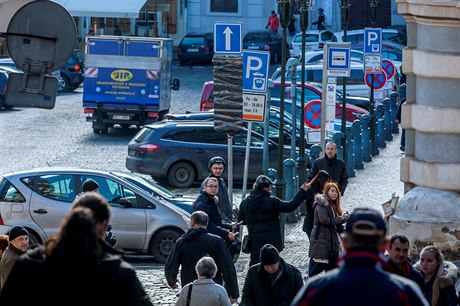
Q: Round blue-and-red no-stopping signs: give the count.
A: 3